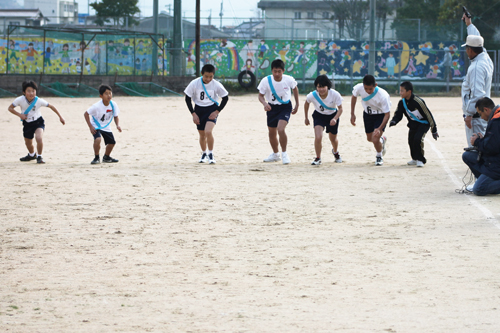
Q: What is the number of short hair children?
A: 6